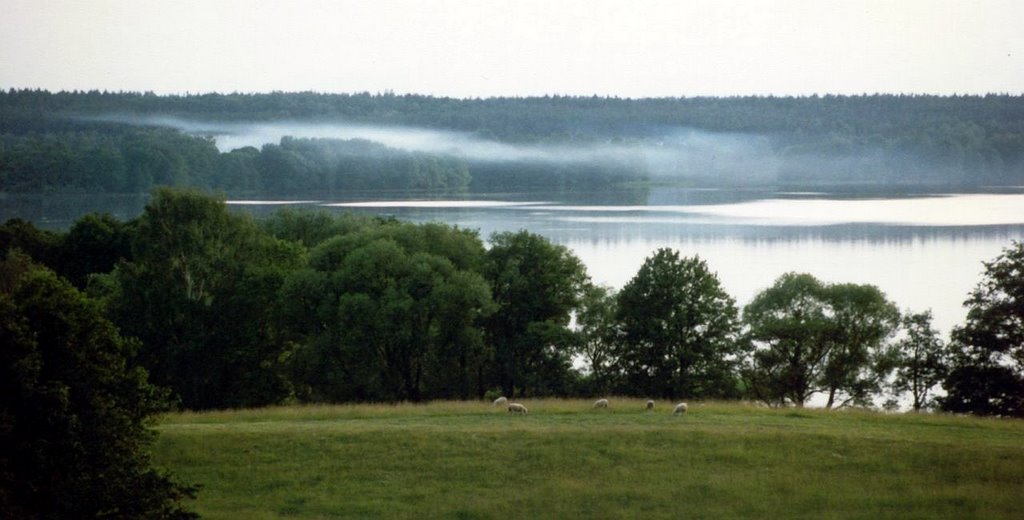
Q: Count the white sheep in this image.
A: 5